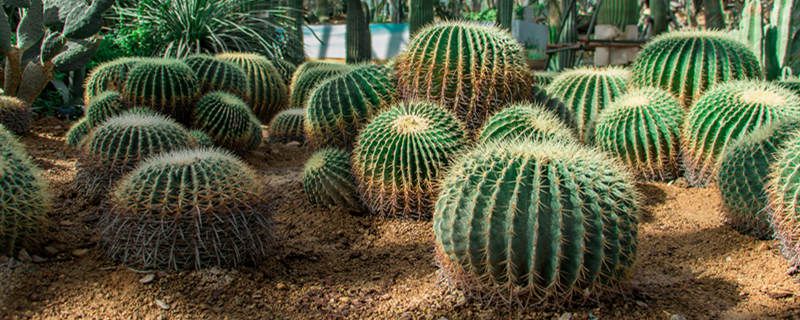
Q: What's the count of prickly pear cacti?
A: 1